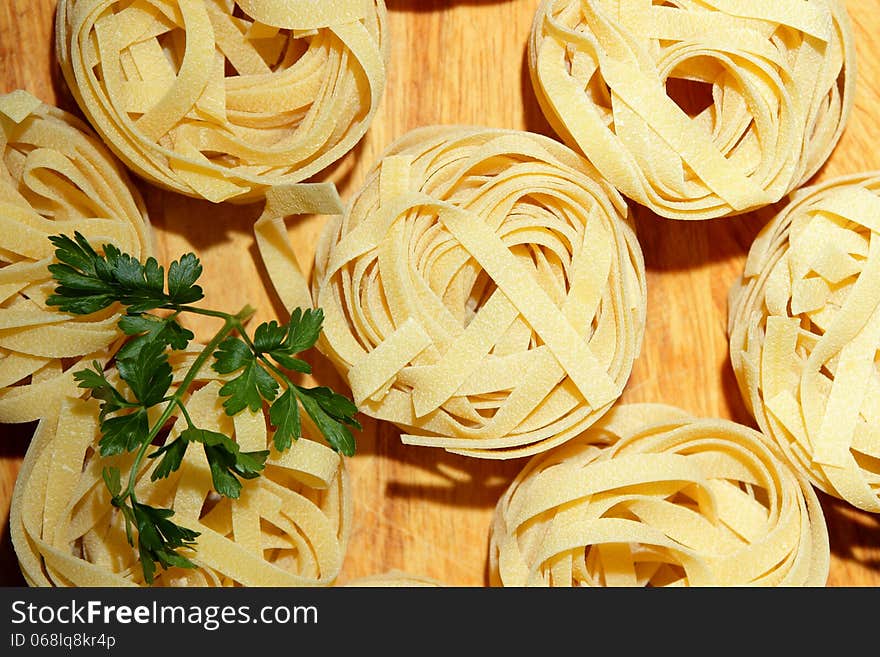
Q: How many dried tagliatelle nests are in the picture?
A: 7